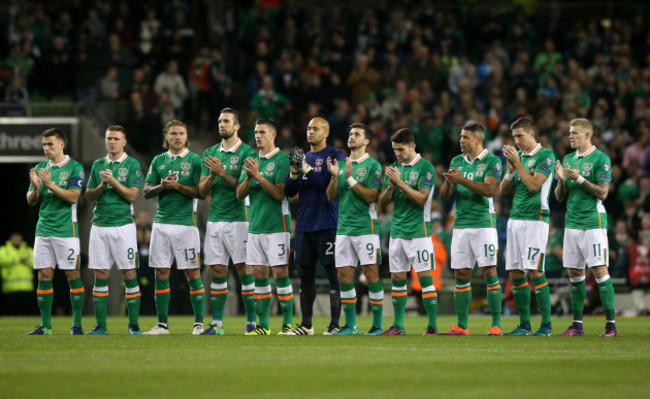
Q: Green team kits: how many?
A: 10